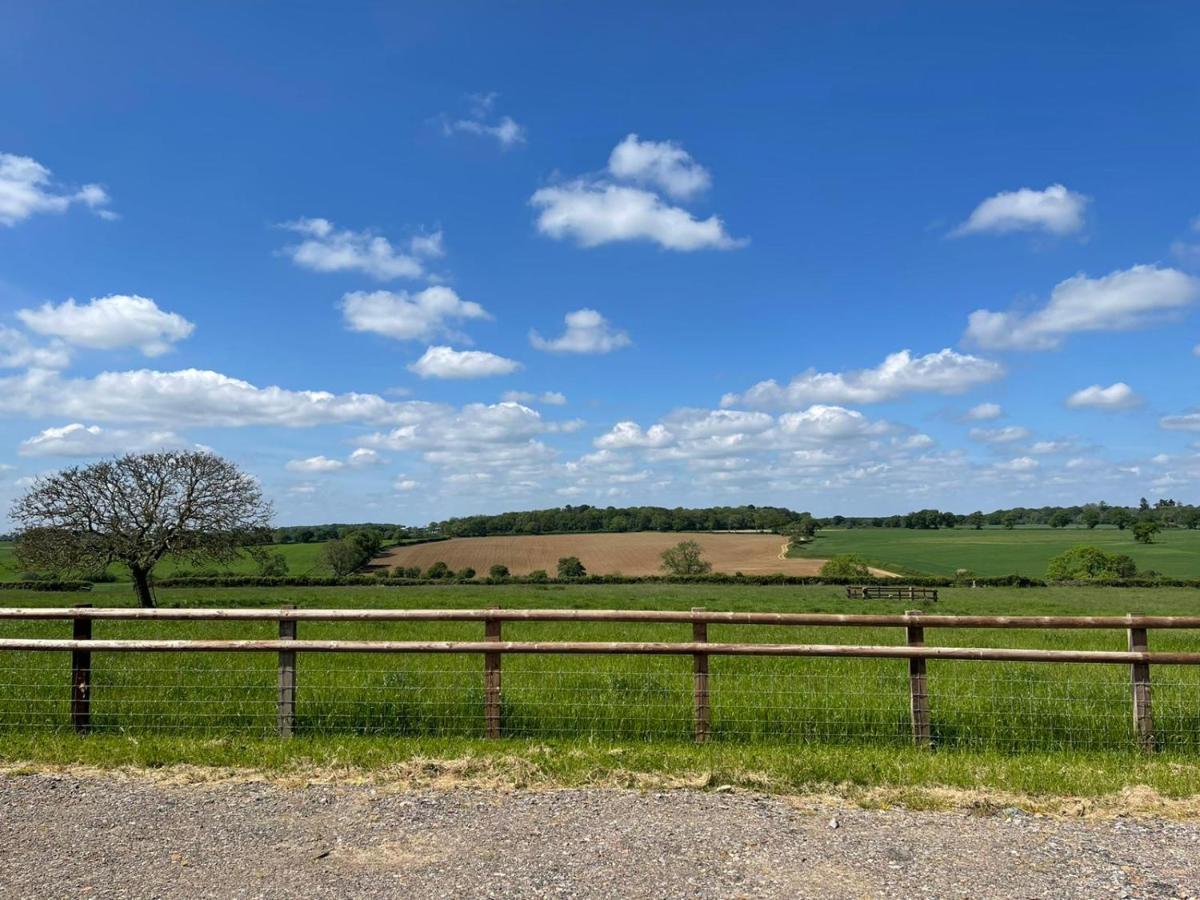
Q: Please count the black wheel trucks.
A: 0